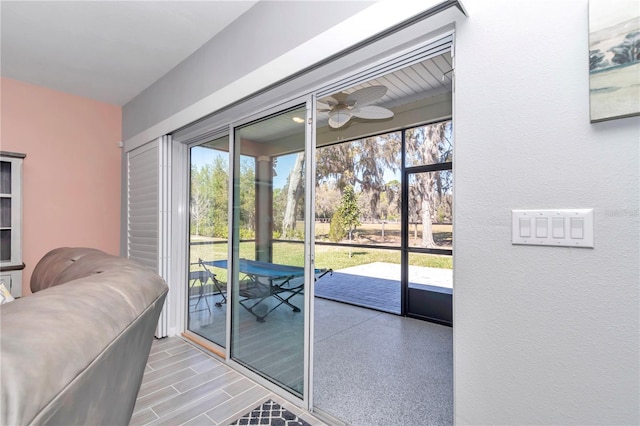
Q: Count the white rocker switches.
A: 4